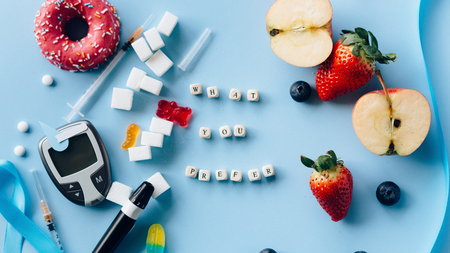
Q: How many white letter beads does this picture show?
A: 13